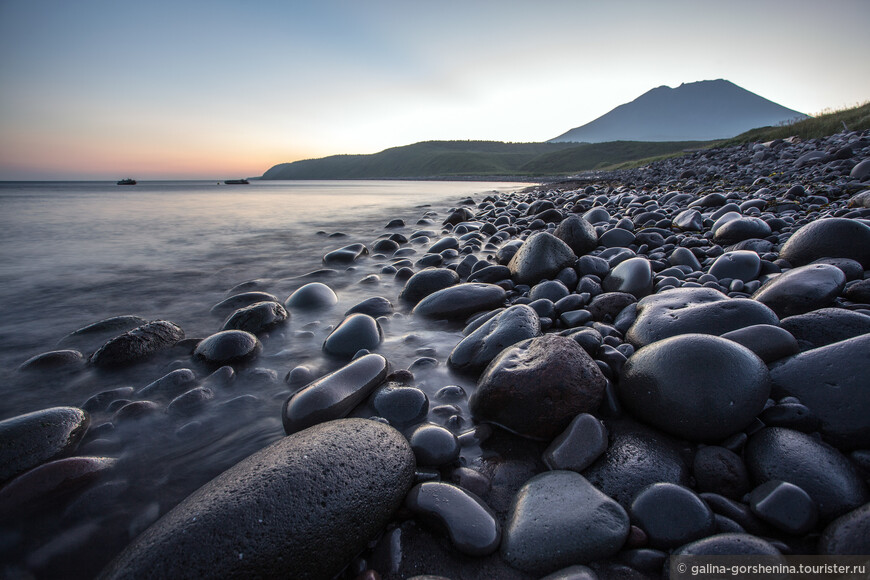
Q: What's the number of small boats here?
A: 2